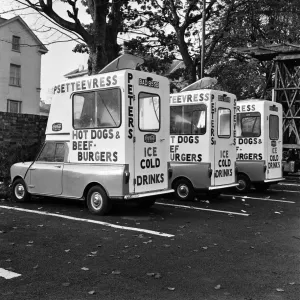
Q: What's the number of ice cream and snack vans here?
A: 3